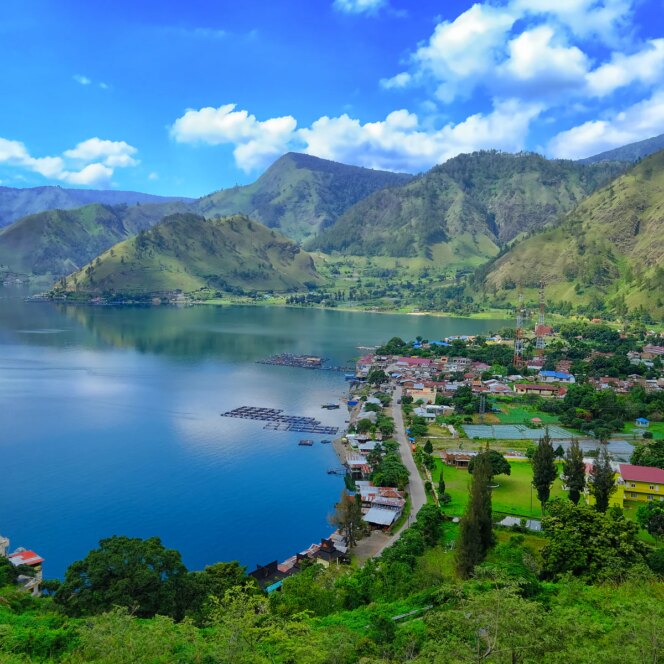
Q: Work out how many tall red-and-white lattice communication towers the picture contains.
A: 2